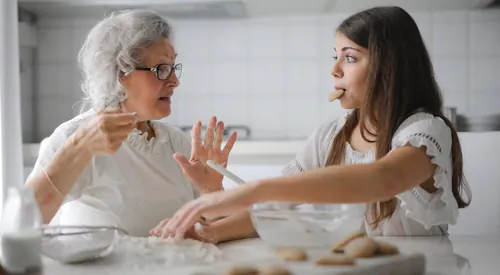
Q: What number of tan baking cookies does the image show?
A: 8